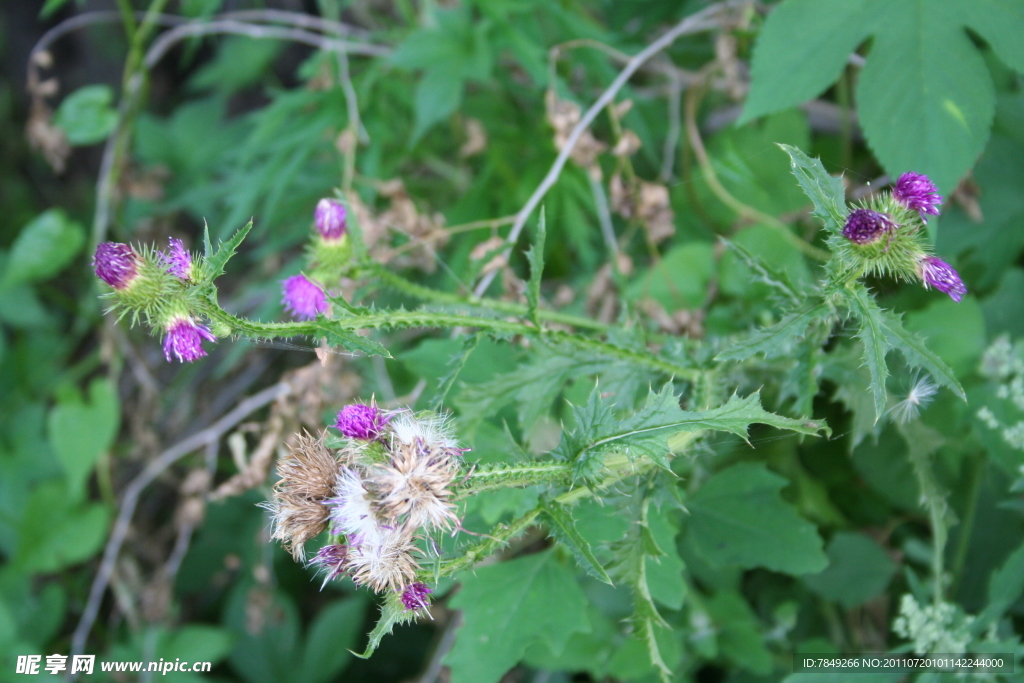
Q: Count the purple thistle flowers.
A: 11